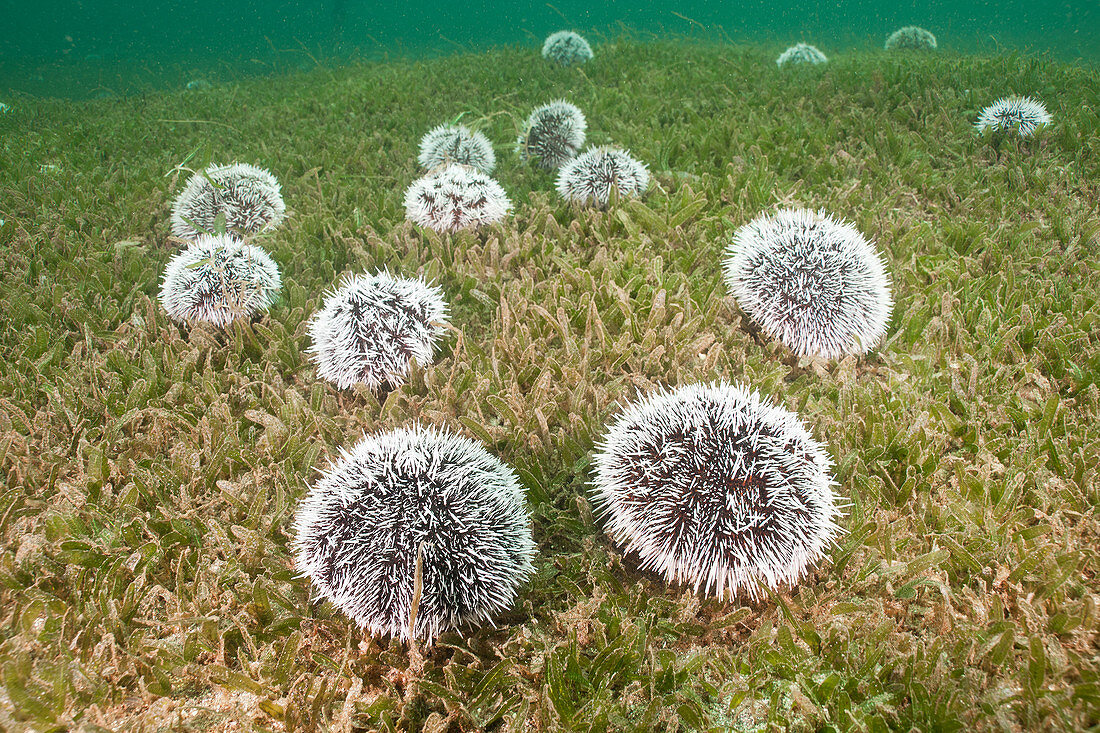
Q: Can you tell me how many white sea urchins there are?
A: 14